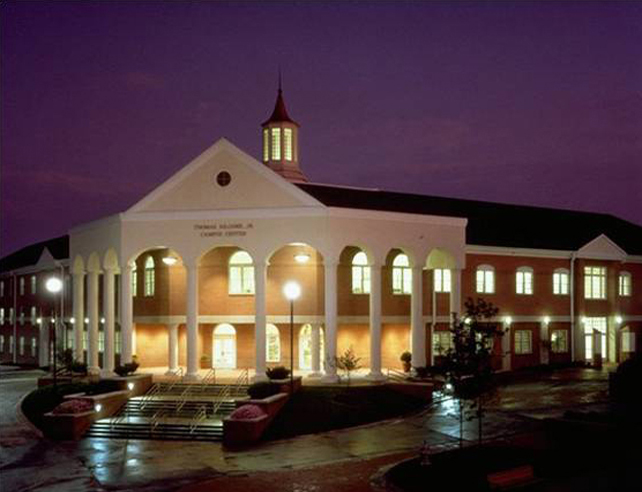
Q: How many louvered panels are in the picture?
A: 3